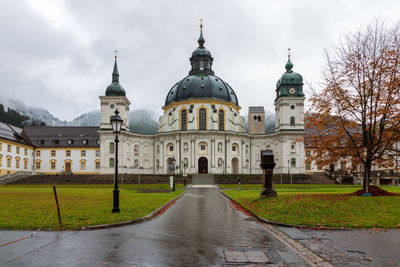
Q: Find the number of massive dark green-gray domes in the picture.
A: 1